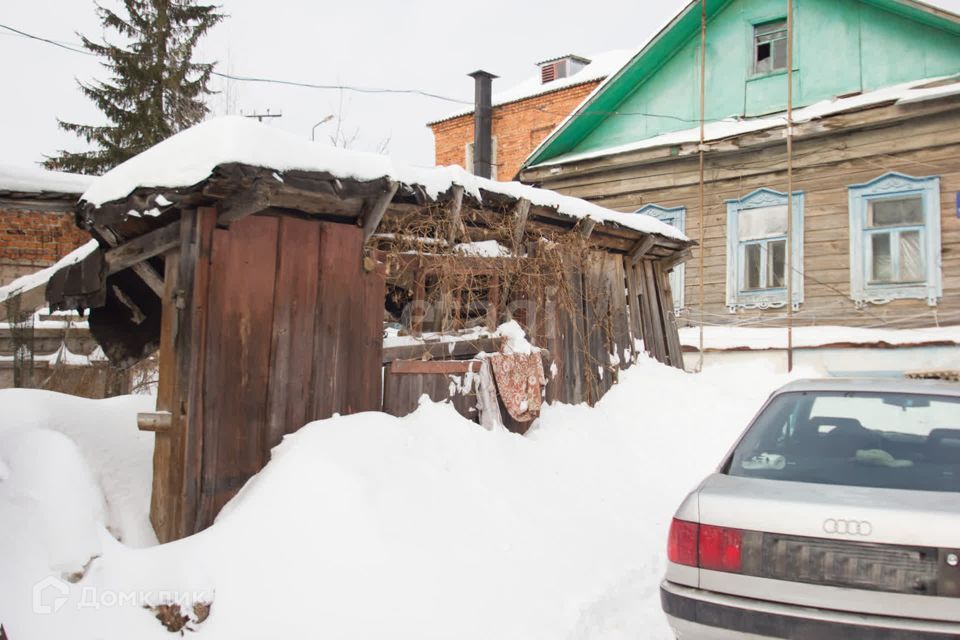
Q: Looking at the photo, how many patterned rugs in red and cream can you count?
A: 1